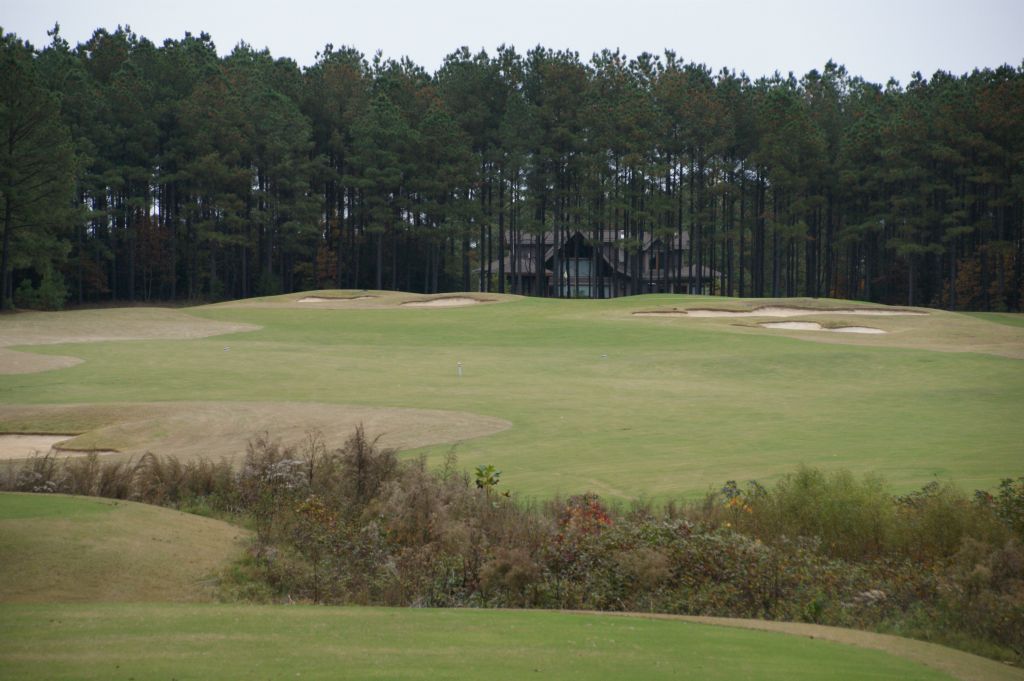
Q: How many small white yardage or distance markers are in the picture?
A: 3